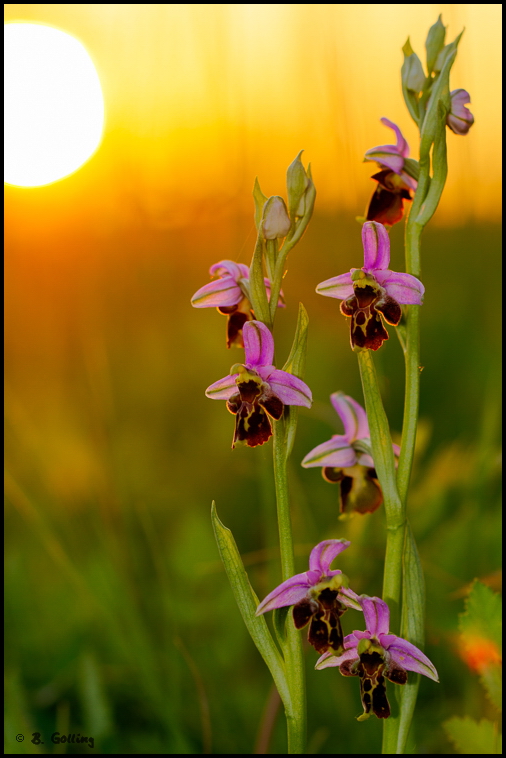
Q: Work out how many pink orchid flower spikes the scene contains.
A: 2